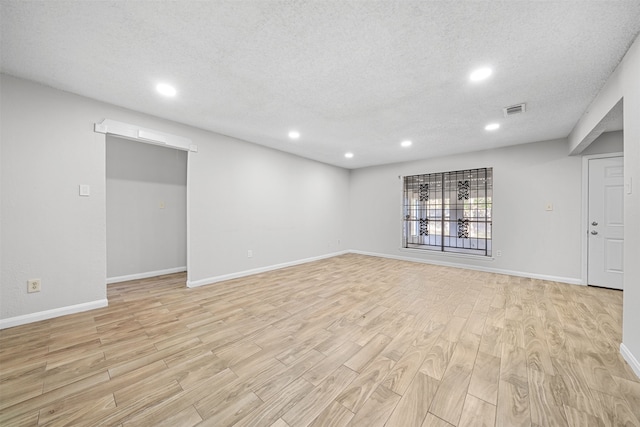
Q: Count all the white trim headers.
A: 1